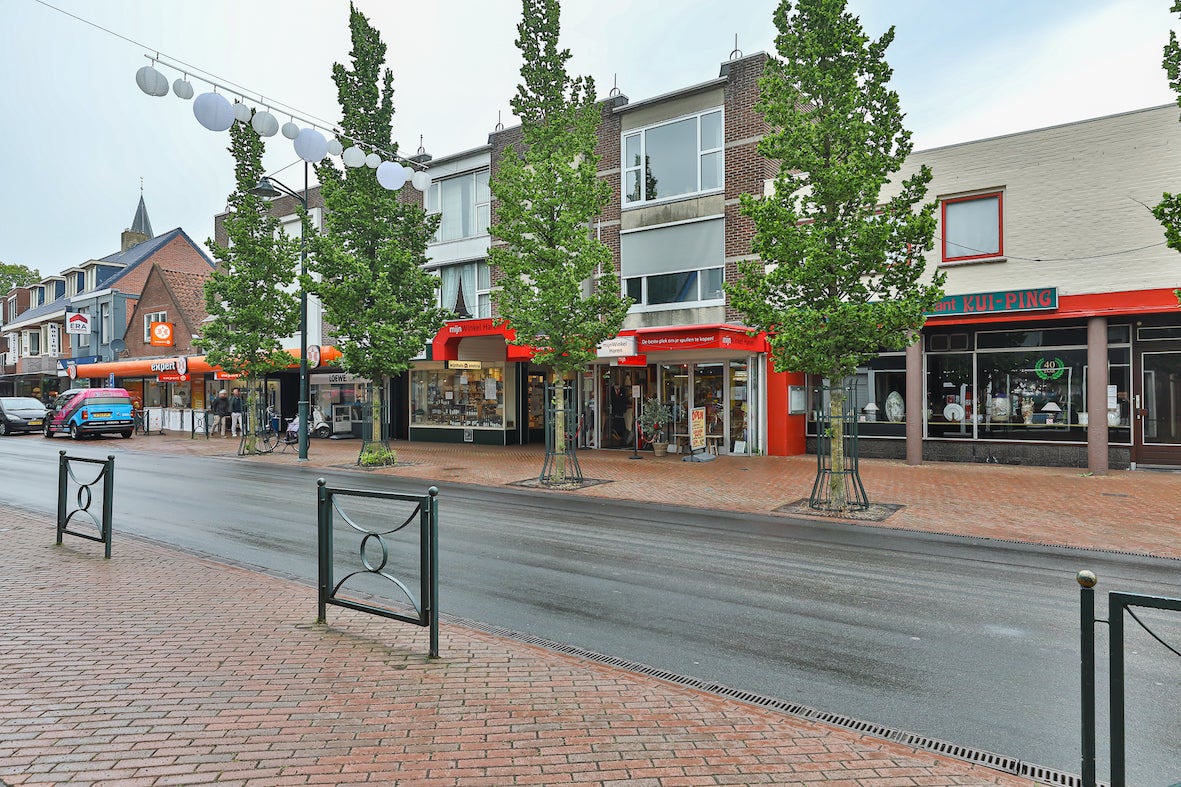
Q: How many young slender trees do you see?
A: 4